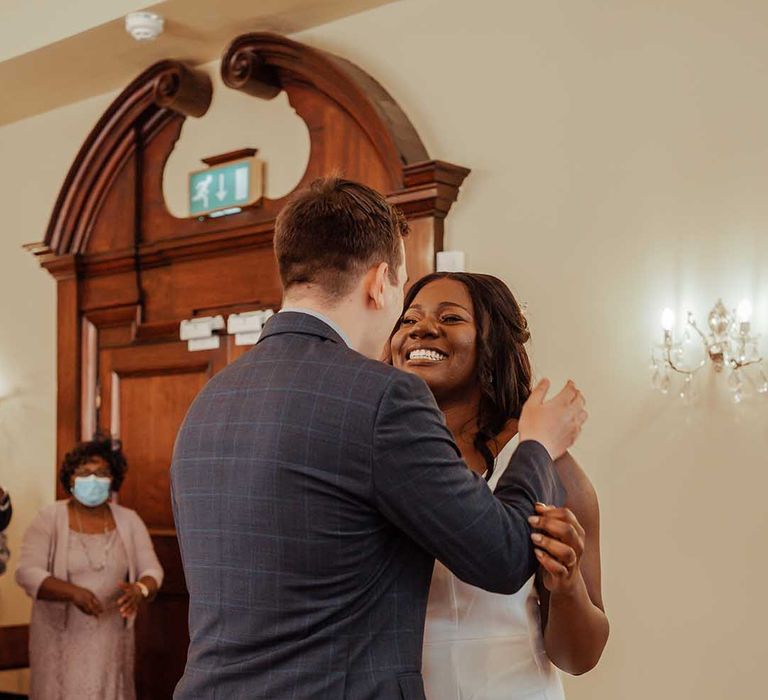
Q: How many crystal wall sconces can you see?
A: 1